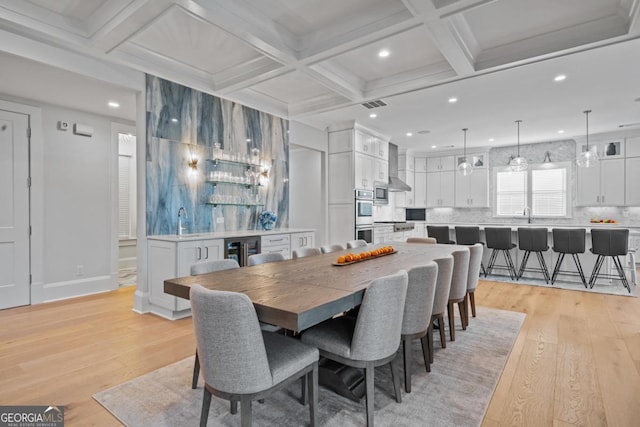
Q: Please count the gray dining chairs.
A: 12